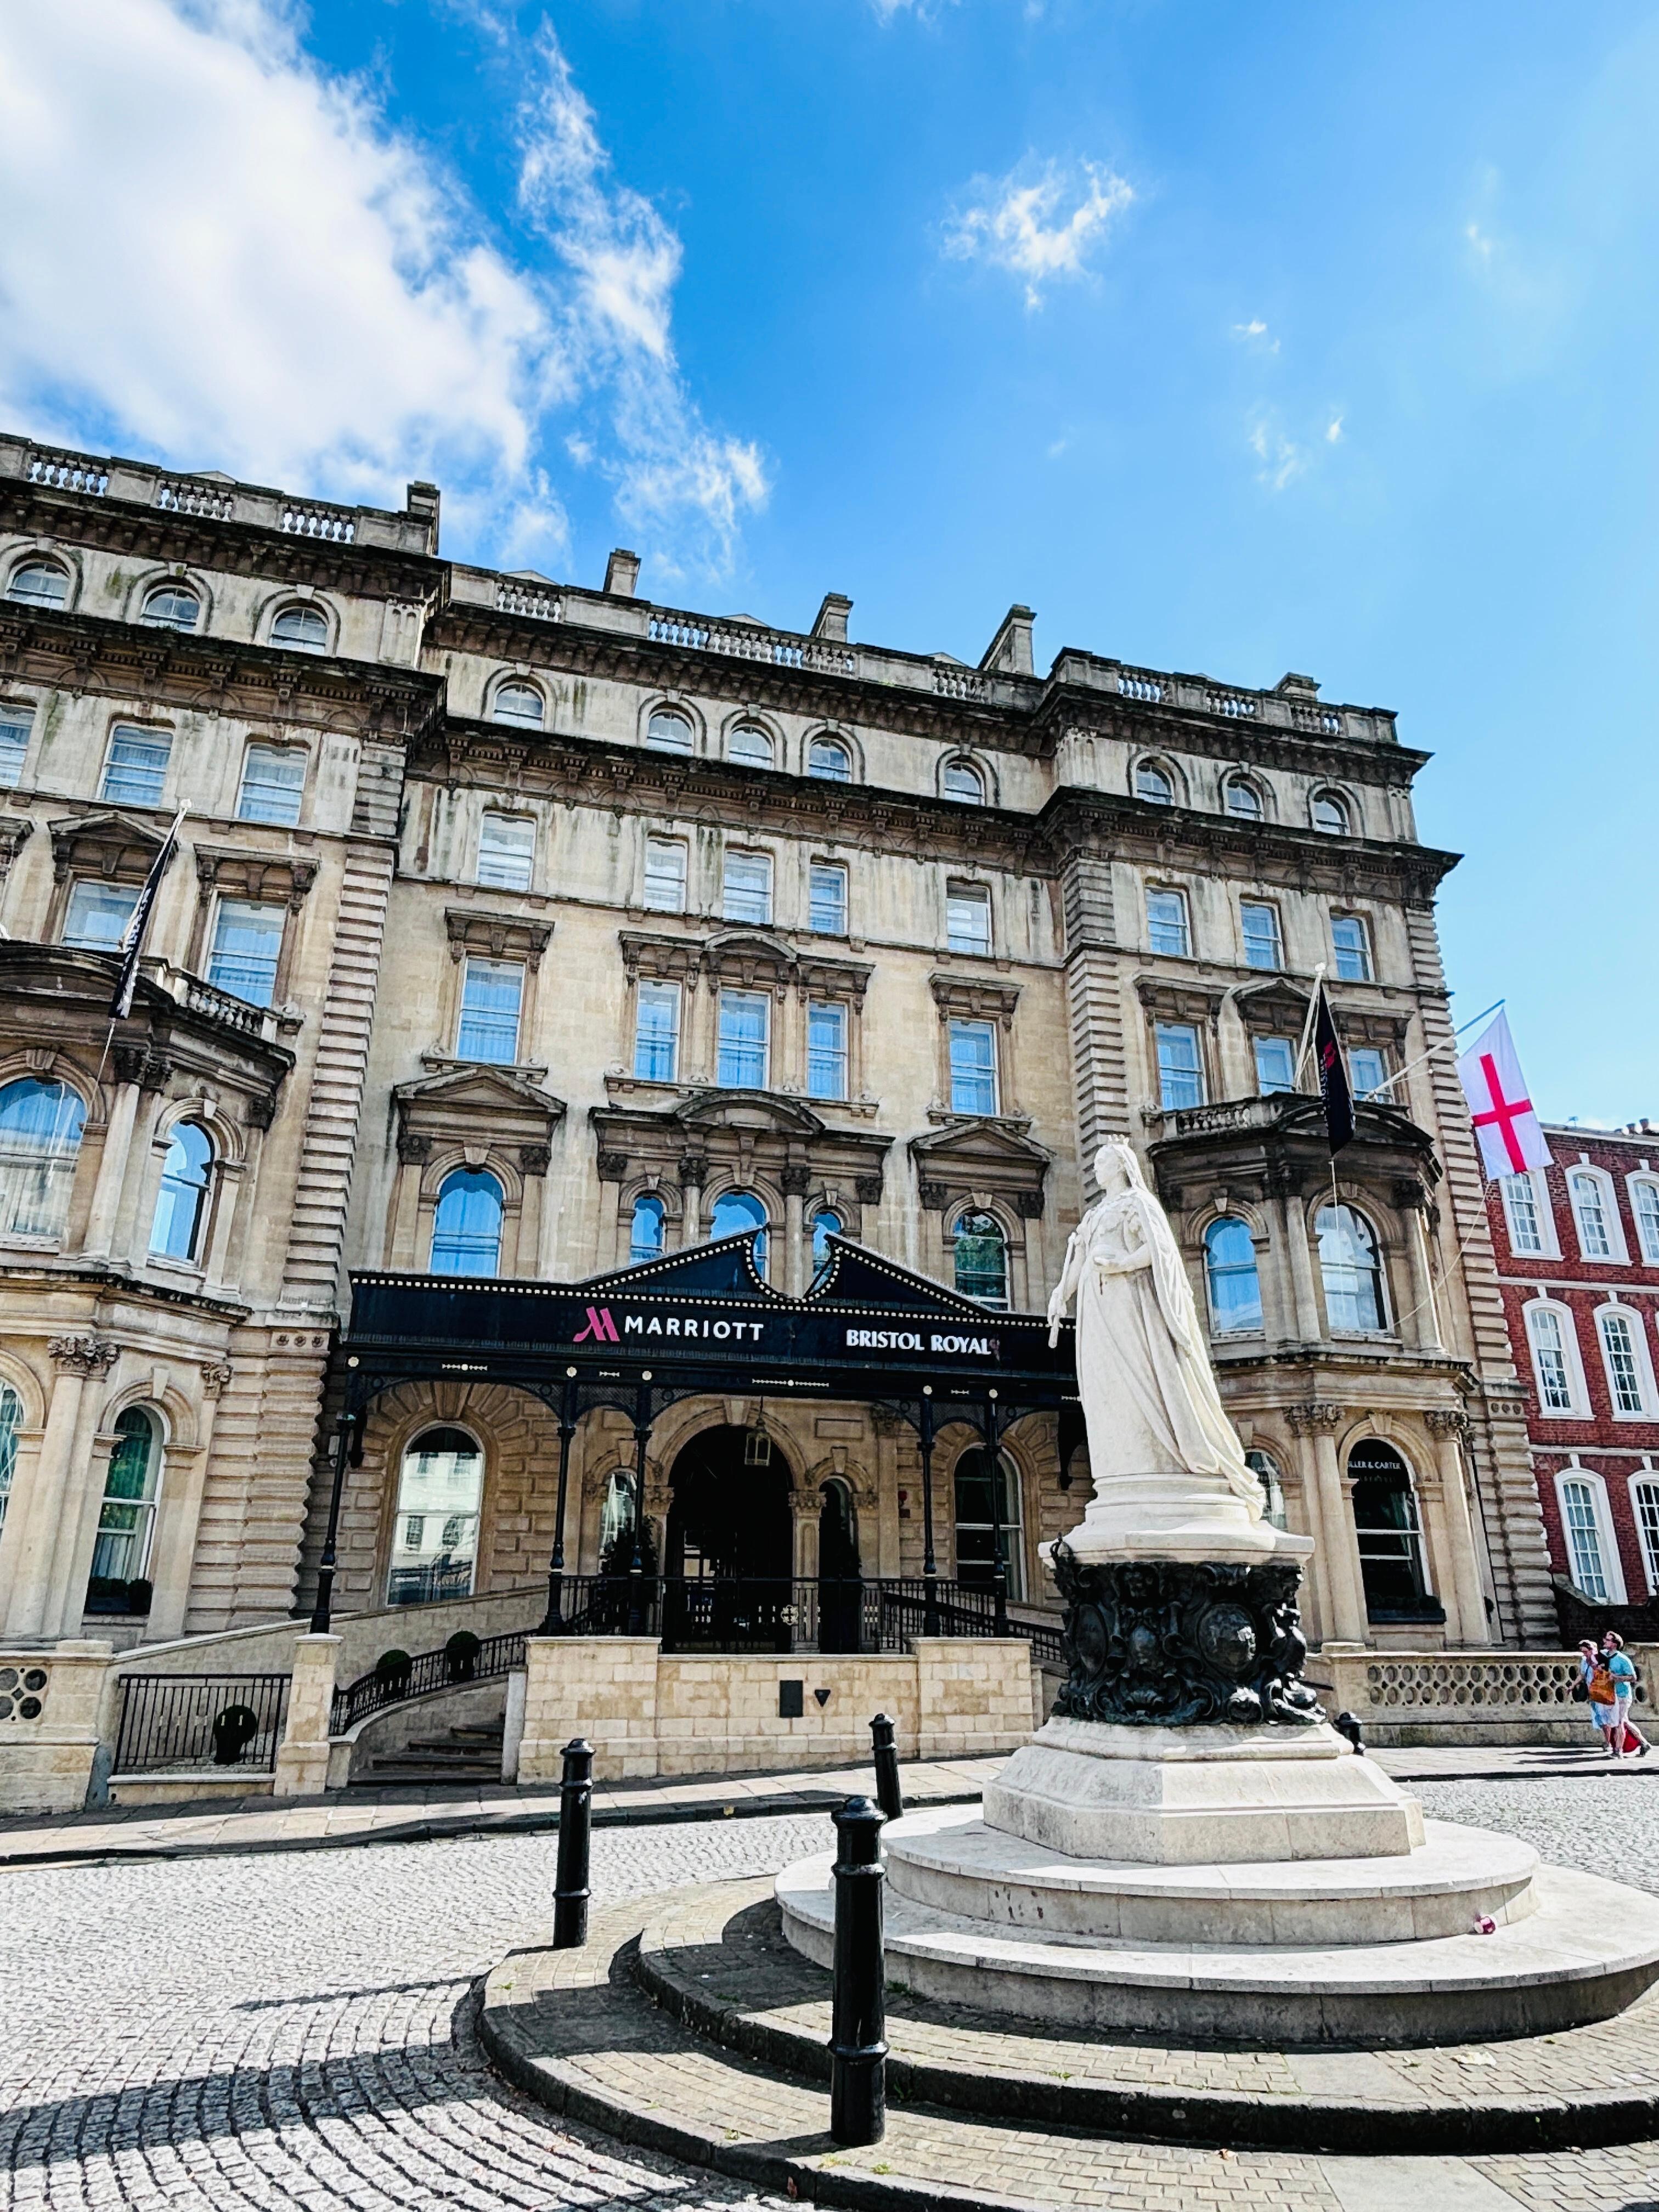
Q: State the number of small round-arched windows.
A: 11